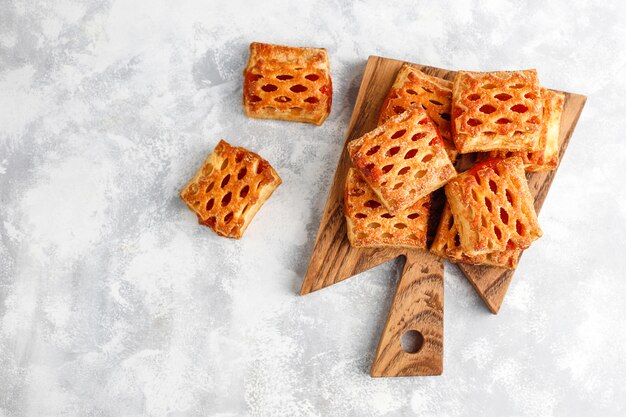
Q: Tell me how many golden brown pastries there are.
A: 9